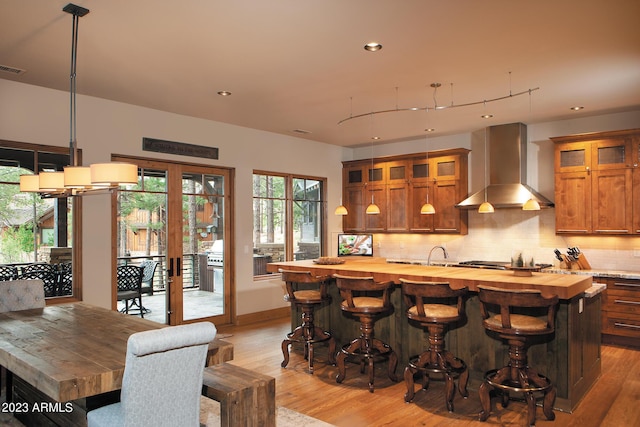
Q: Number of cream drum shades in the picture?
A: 4